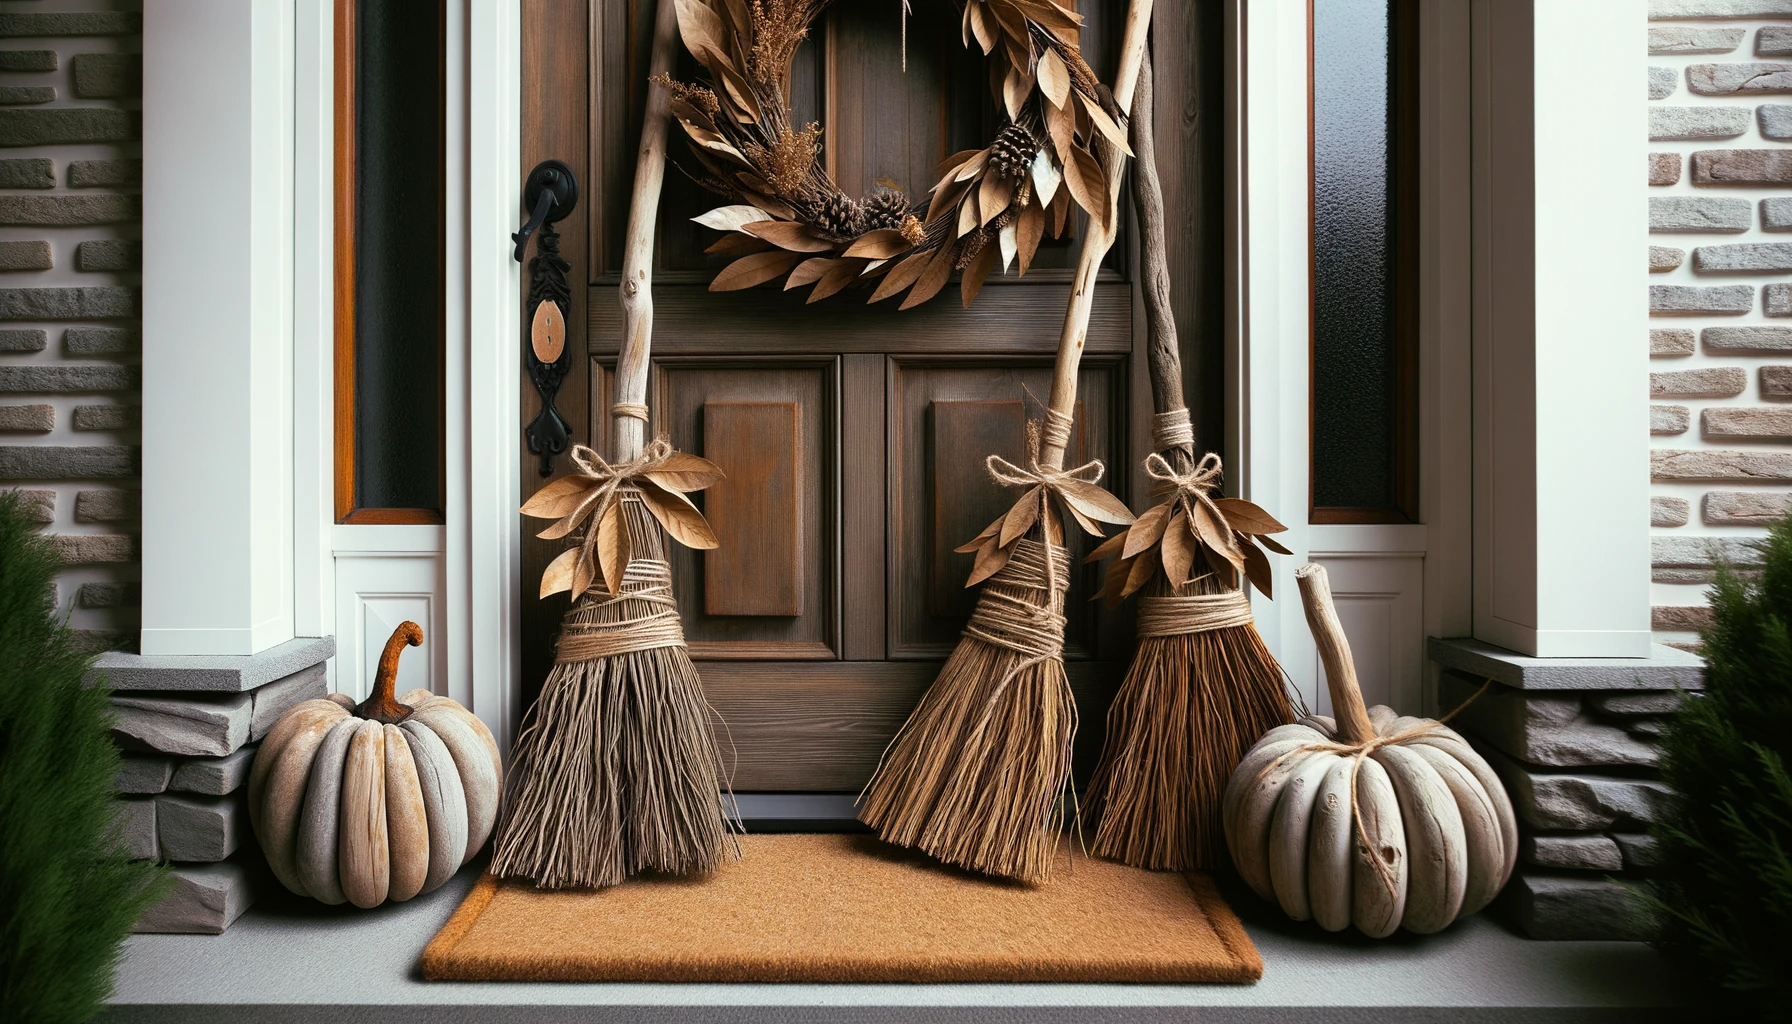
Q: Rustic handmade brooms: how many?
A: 3